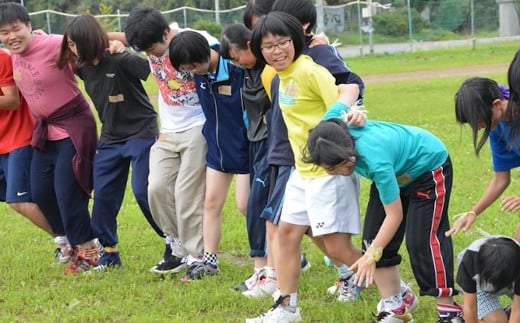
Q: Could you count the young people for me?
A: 13